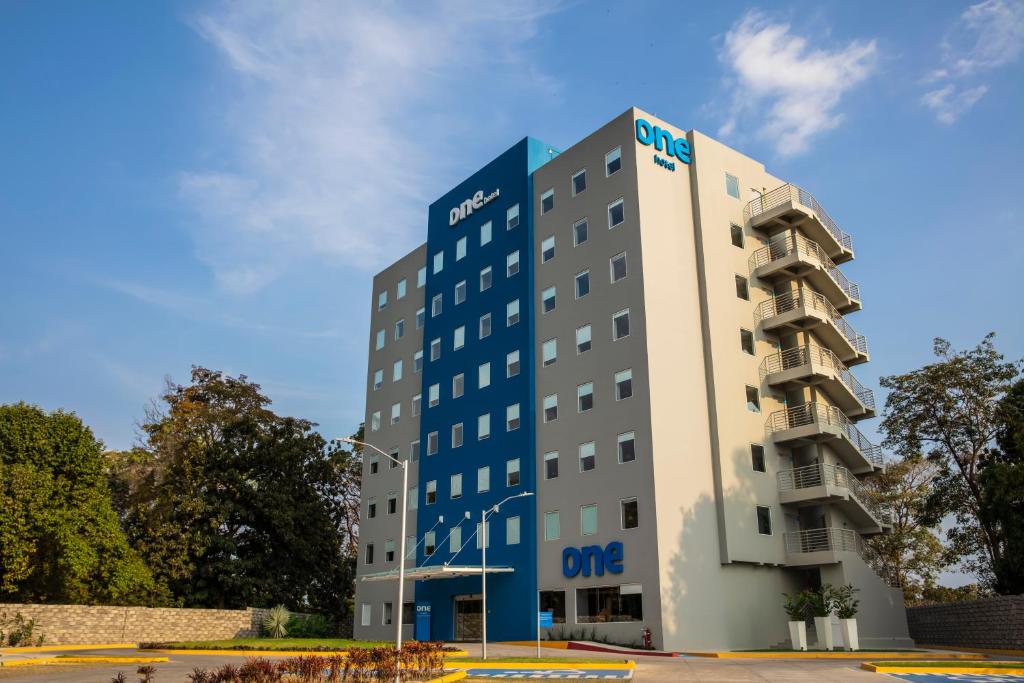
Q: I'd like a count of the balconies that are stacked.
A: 7